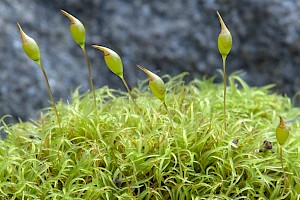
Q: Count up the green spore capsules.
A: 6